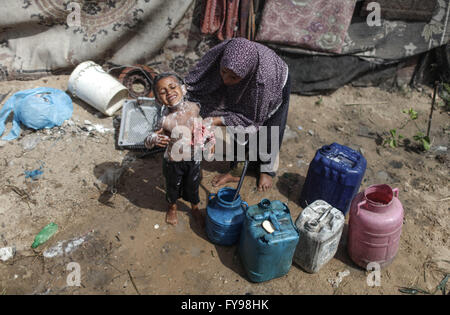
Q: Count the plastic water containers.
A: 5